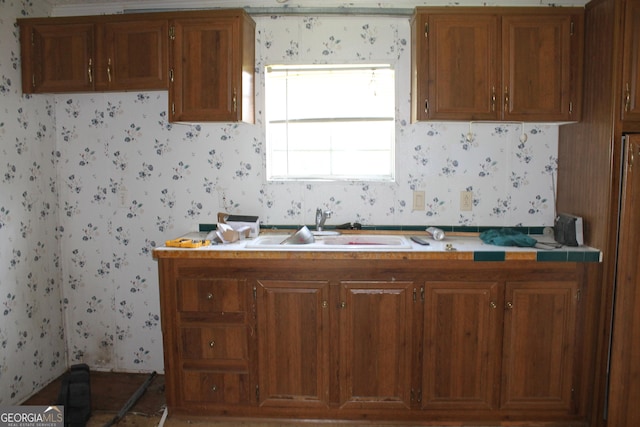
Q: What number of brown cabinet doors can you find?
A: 11